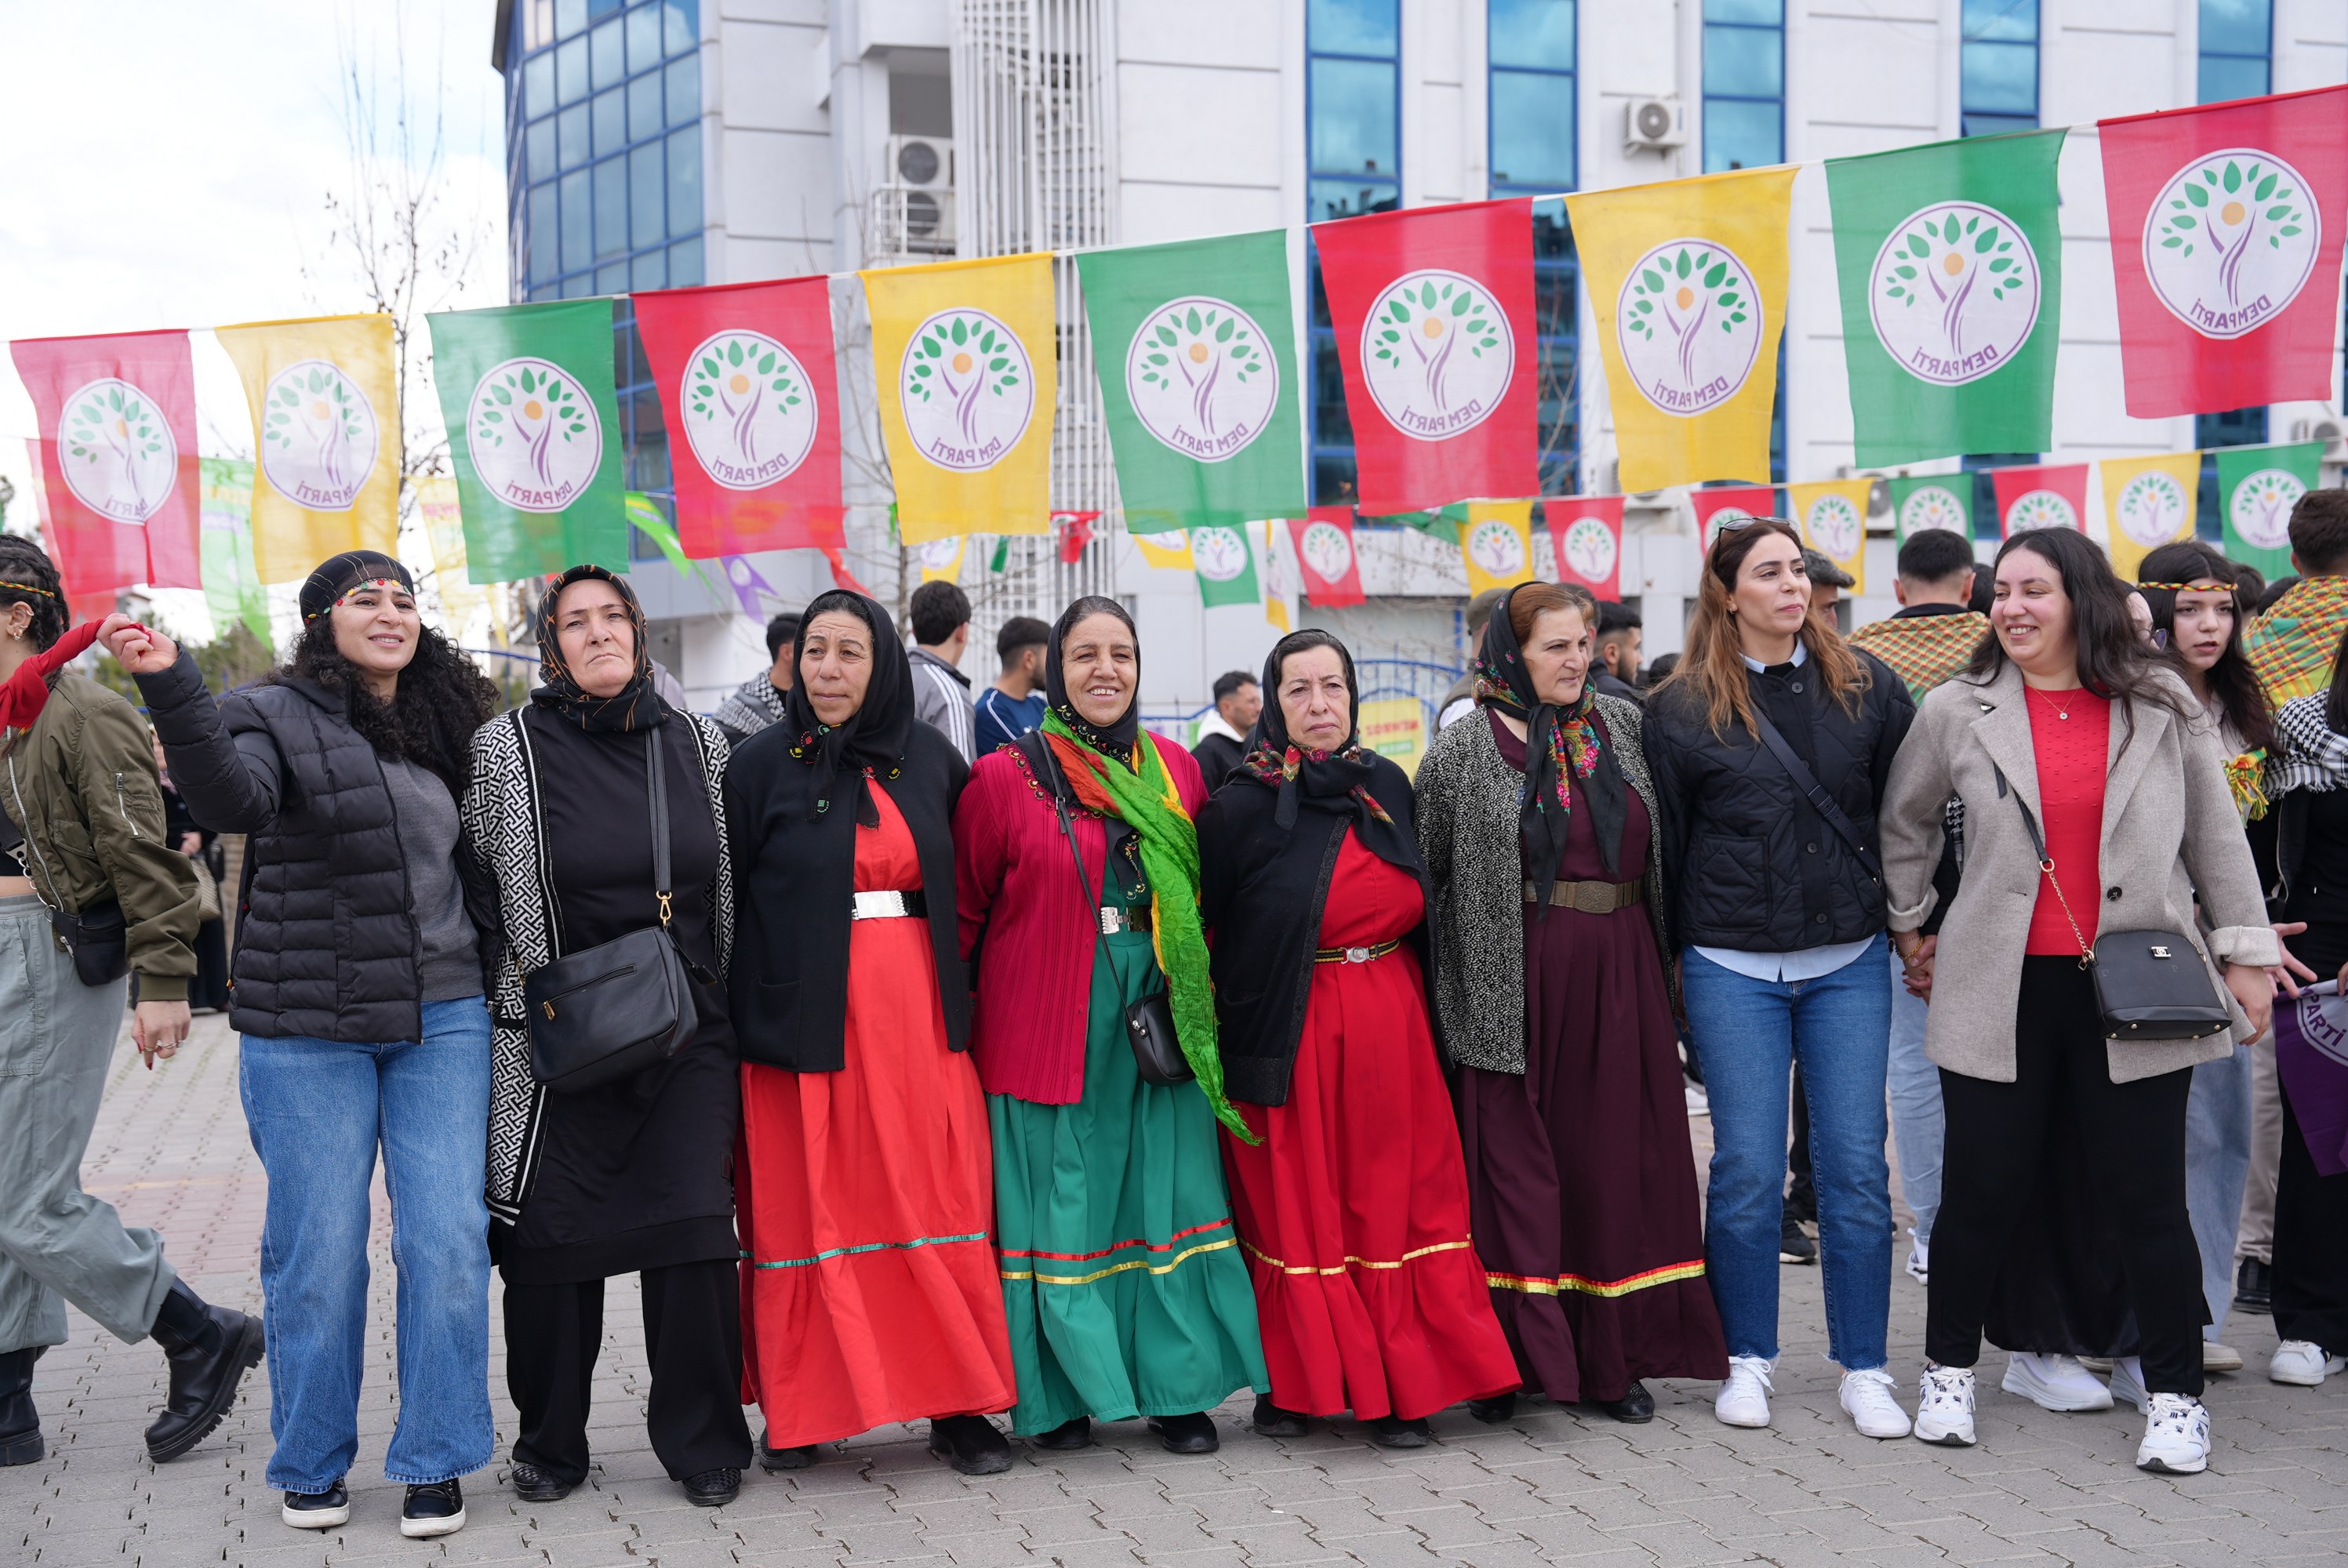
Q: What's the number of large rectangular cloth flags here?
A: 10